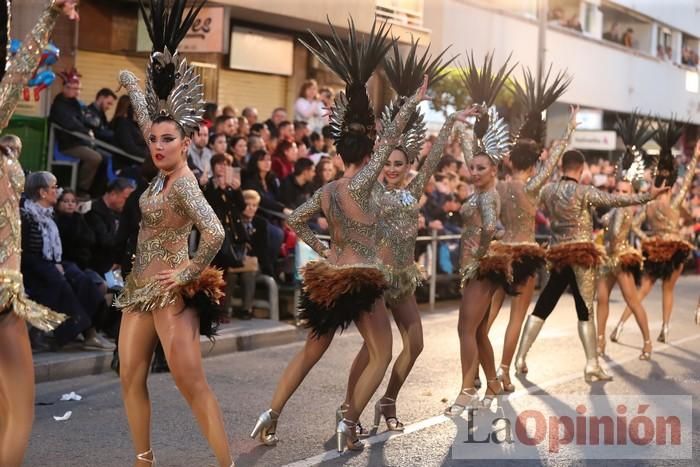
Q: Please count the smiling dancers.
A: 1